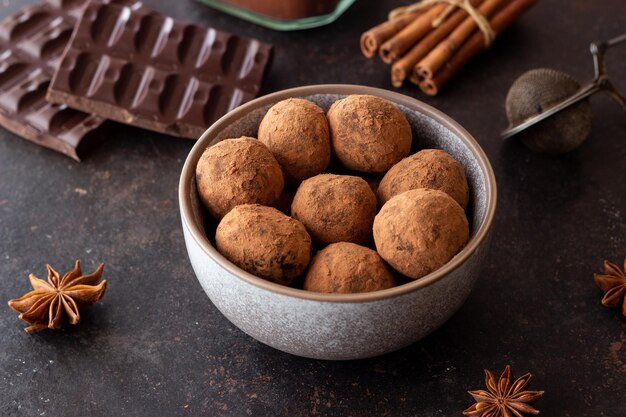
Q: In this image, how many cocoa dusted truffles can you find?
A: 8